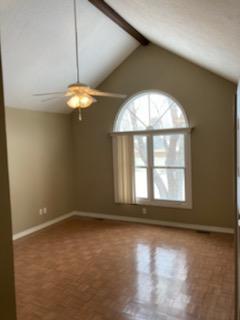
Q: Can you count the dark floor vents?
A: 2